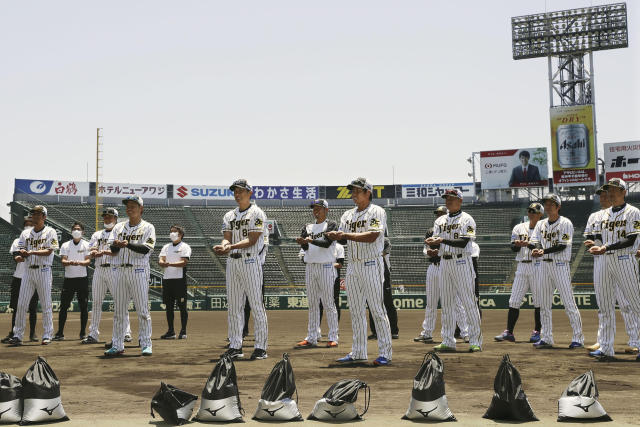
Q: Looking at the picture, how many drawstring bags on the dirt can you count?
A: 9